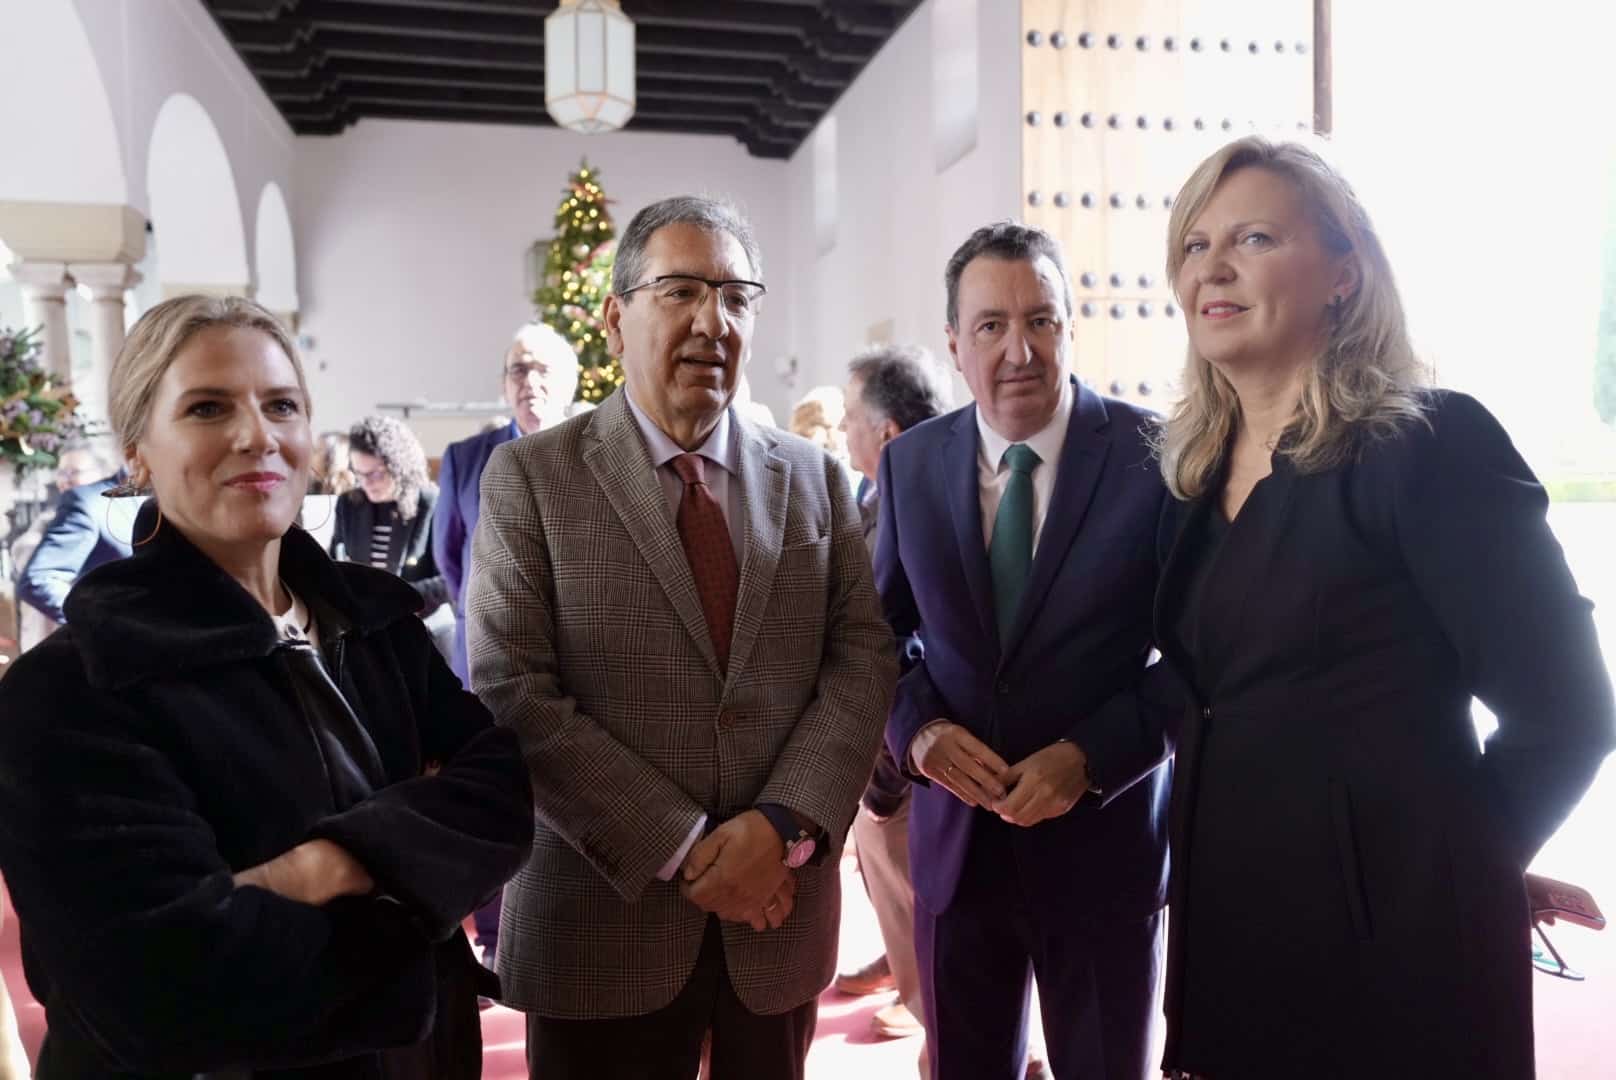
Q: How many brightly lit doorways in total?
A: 1